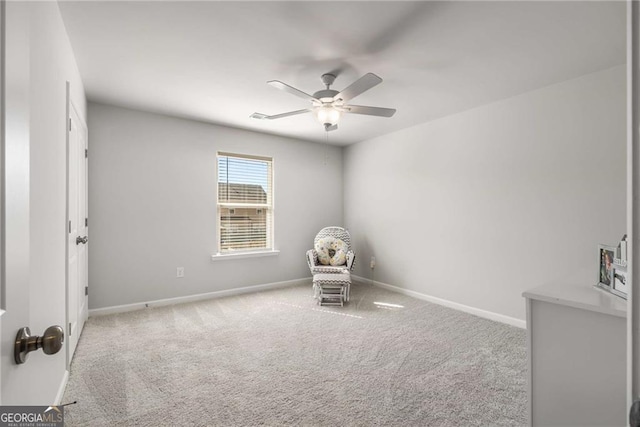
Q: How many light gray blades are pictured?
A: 5